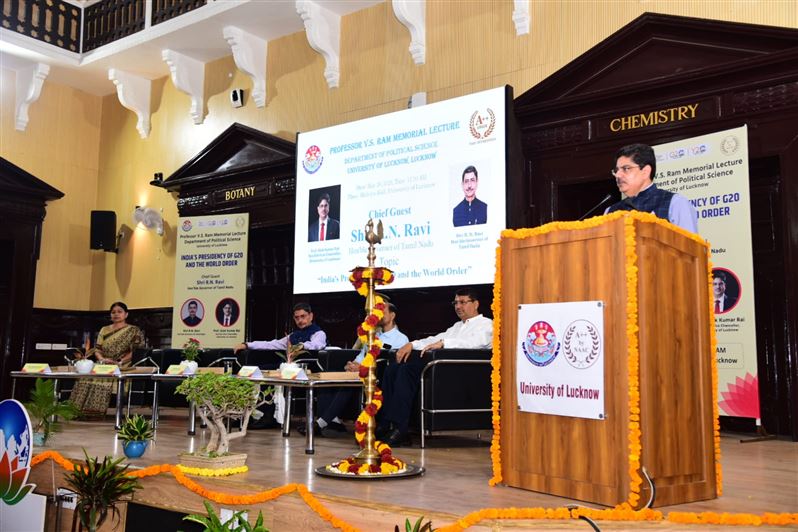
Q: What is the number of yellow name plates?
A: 5